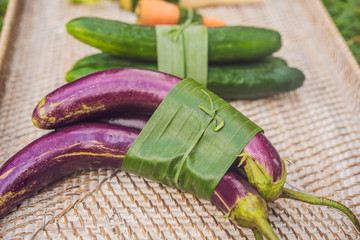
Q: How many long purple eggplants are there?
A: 3